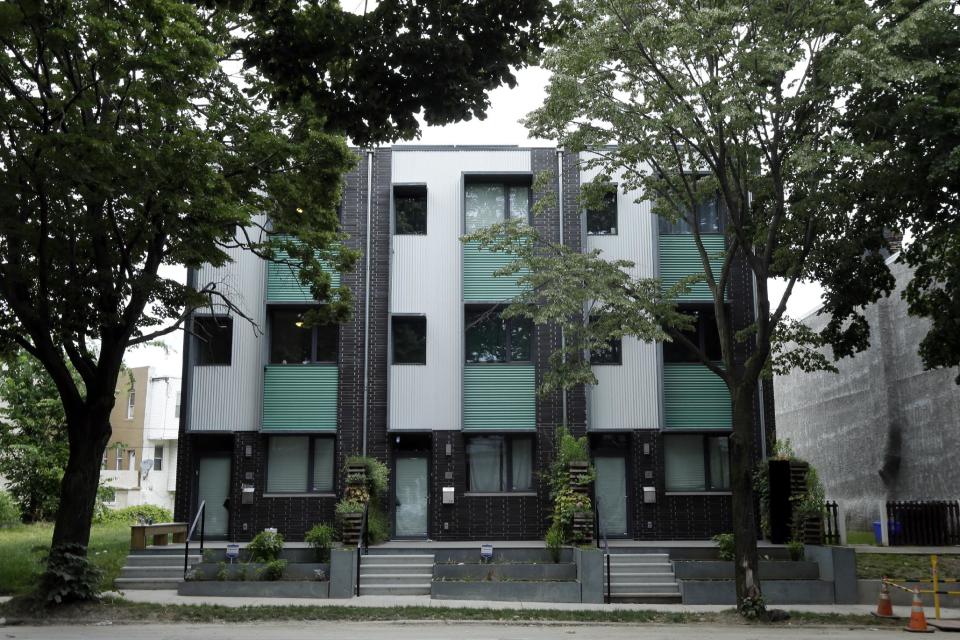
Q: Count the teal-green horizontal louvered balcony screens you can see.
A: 6